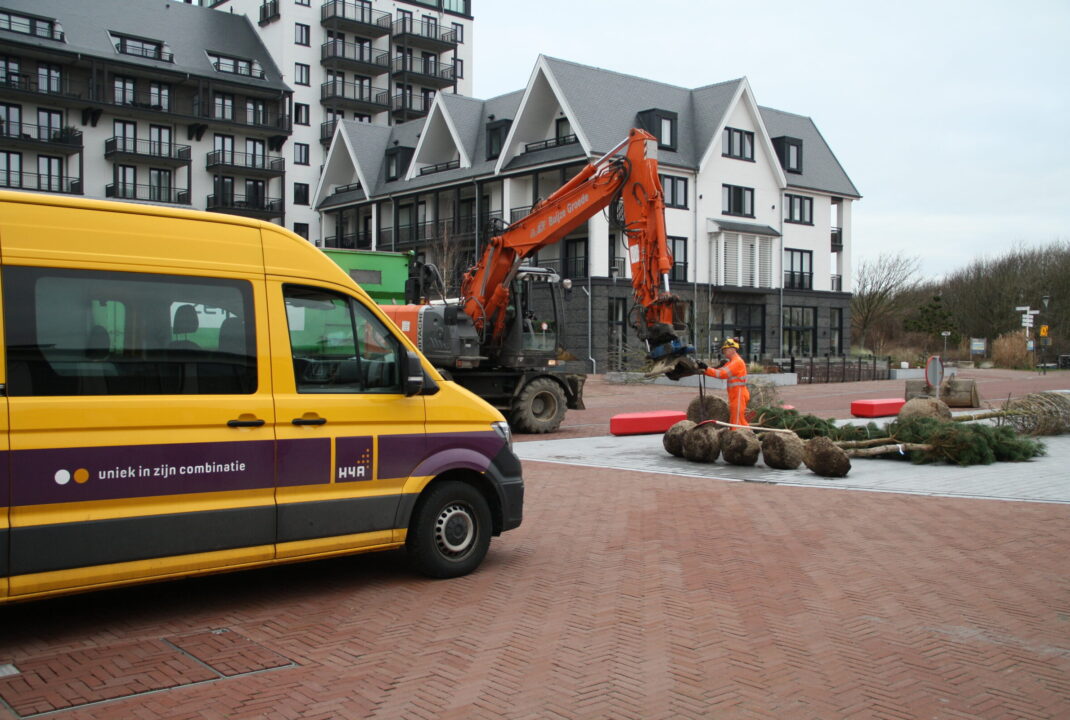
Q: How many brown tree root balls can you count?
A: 7